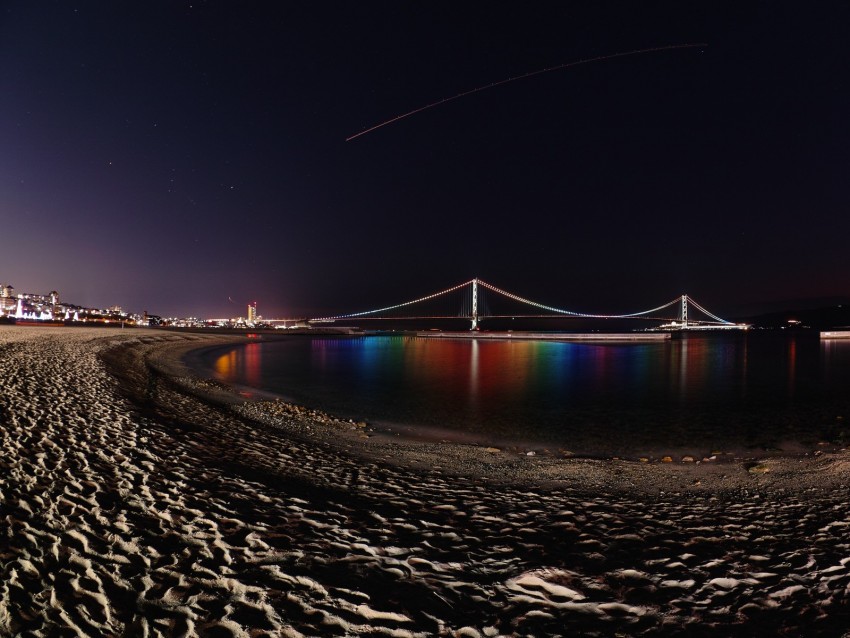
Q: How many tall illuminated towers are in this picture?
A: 2